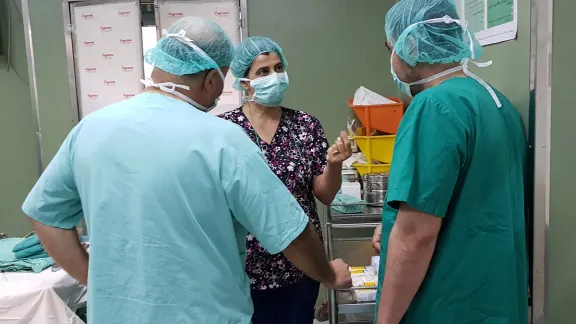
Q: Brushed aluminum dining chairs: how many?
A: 0